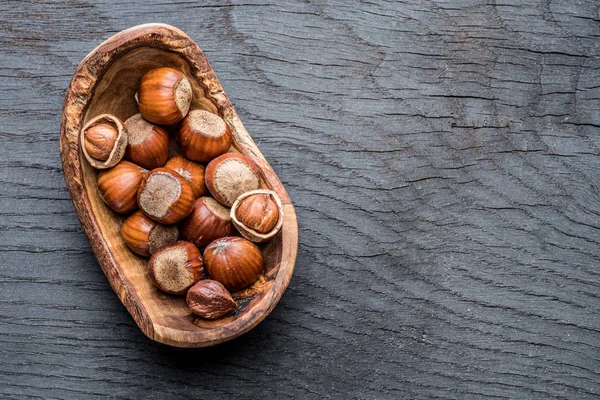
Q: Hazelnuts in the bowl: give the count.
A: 14